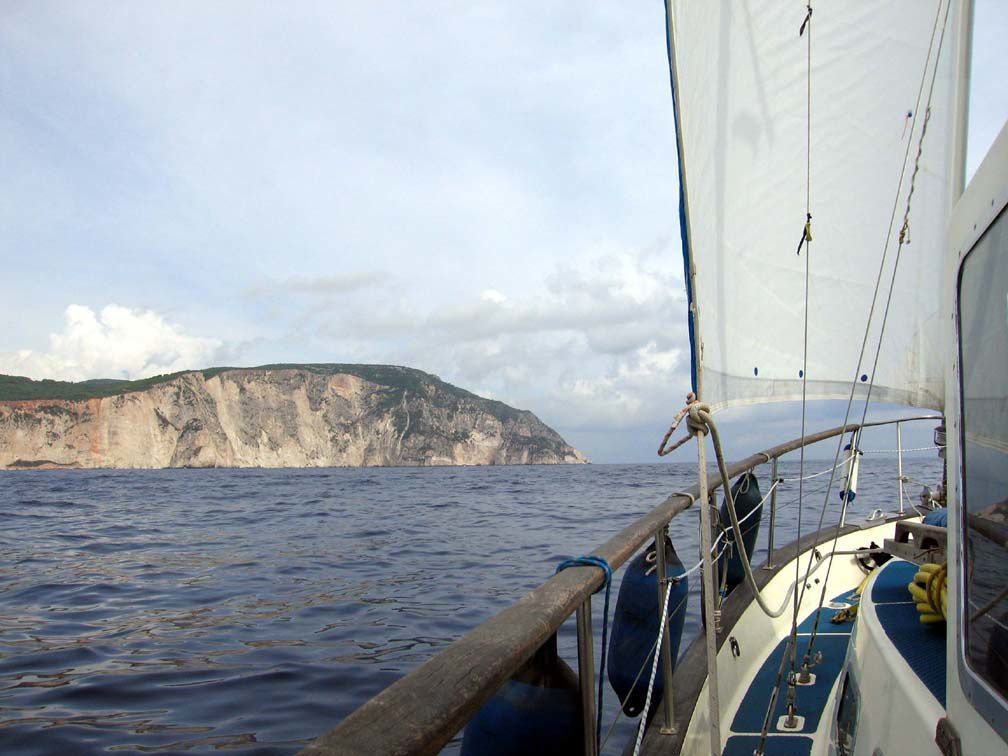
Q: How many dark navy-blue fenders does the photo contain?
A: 3